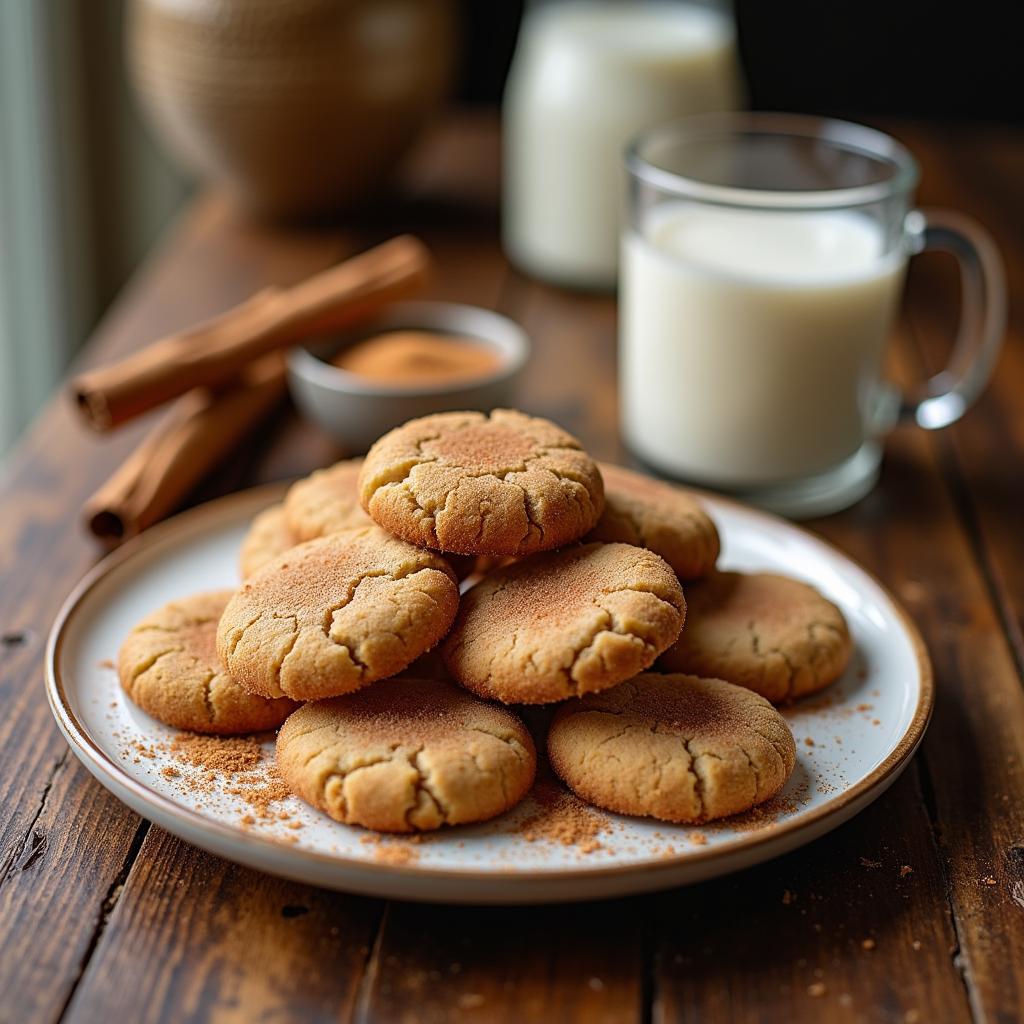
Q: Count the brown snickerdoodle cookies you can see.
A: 10